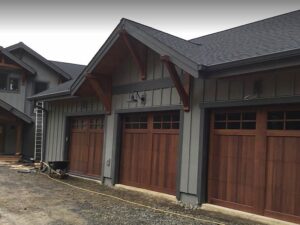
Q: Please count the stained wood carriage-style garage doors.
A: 3